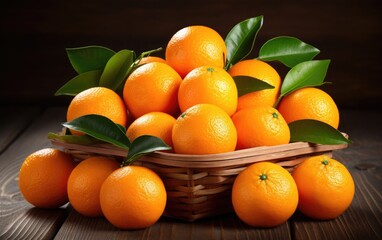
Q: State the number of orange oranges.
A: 15